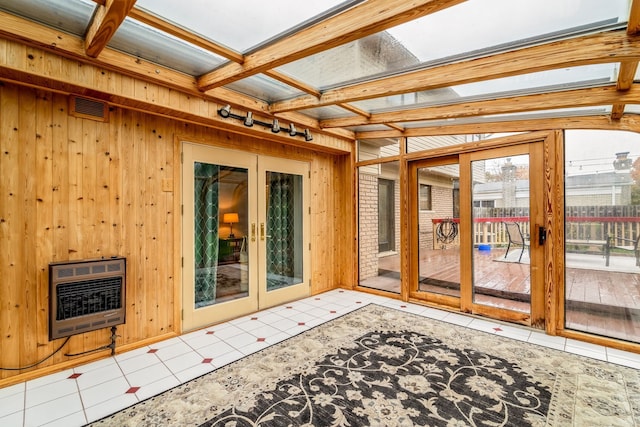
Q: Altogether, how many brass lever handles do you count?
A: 2